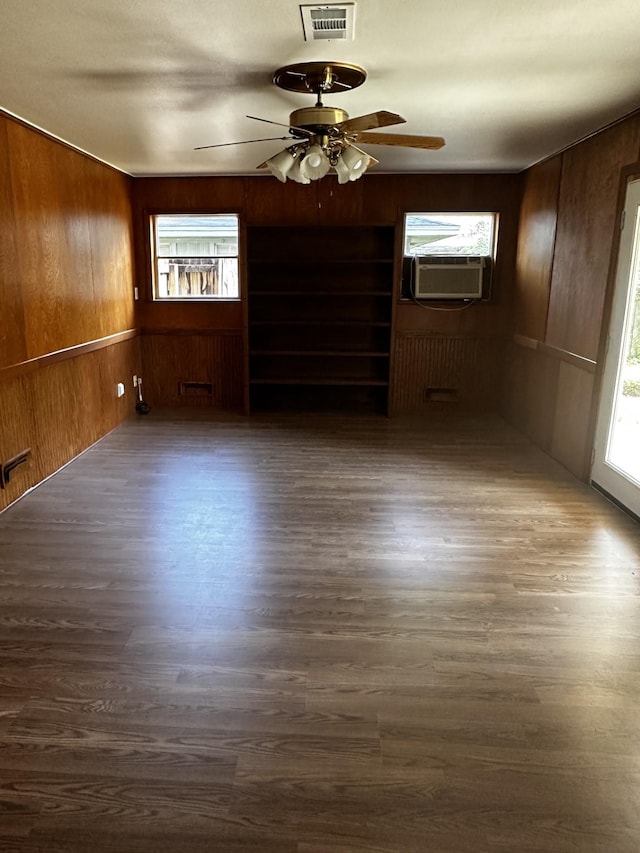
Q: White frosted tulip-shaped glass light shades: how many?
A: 5